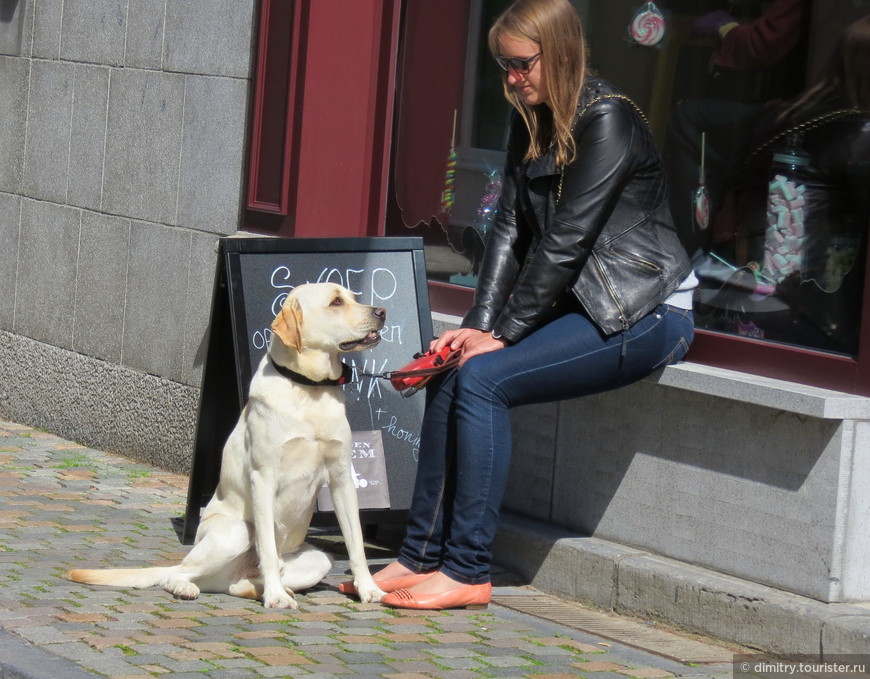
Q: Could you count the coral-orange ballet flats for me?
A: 2